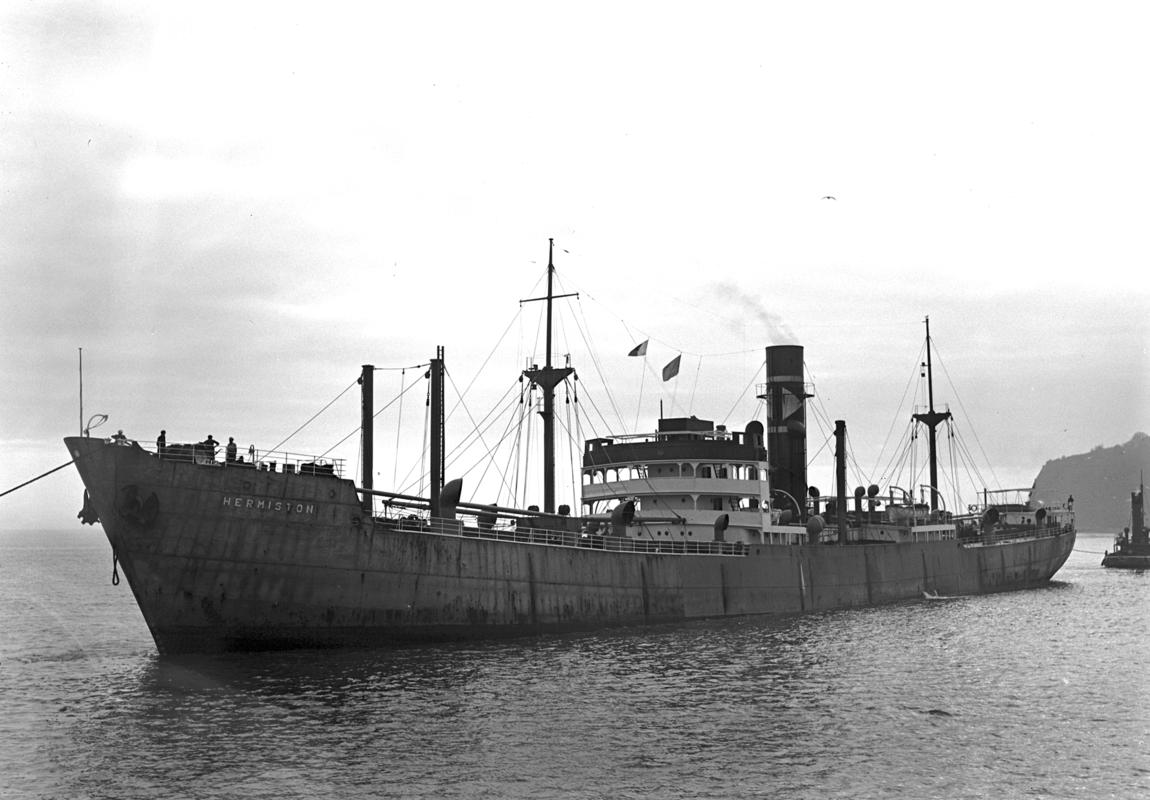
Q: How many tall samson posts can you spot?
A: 3